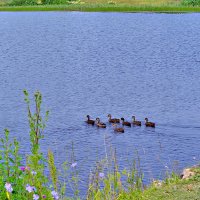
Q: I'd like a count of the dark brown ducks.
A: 7